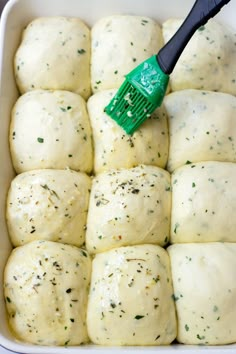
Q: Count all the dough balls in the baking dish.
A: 12